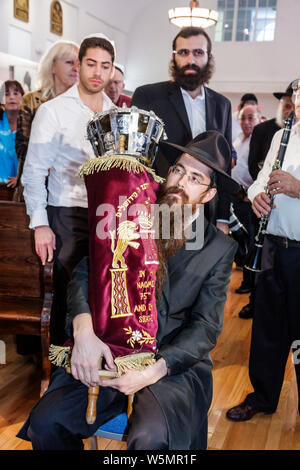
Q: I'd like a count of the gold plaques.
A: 2